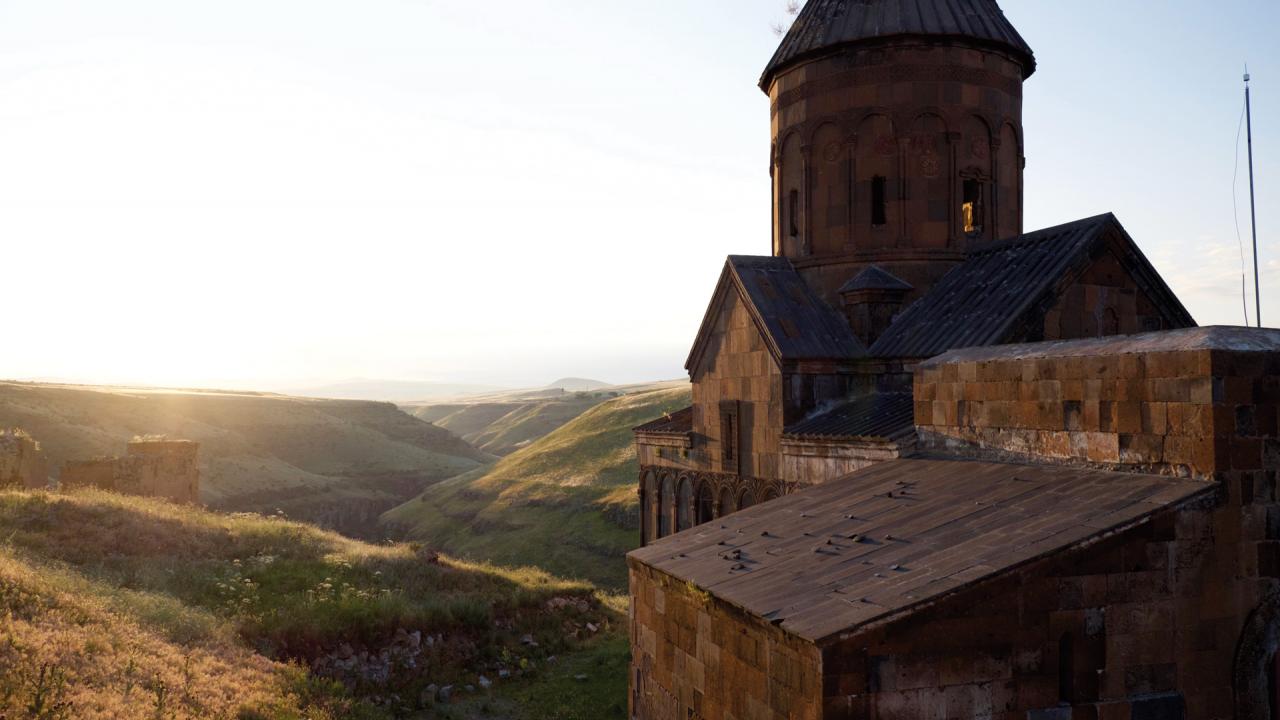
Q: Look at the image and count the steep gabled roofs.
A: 2